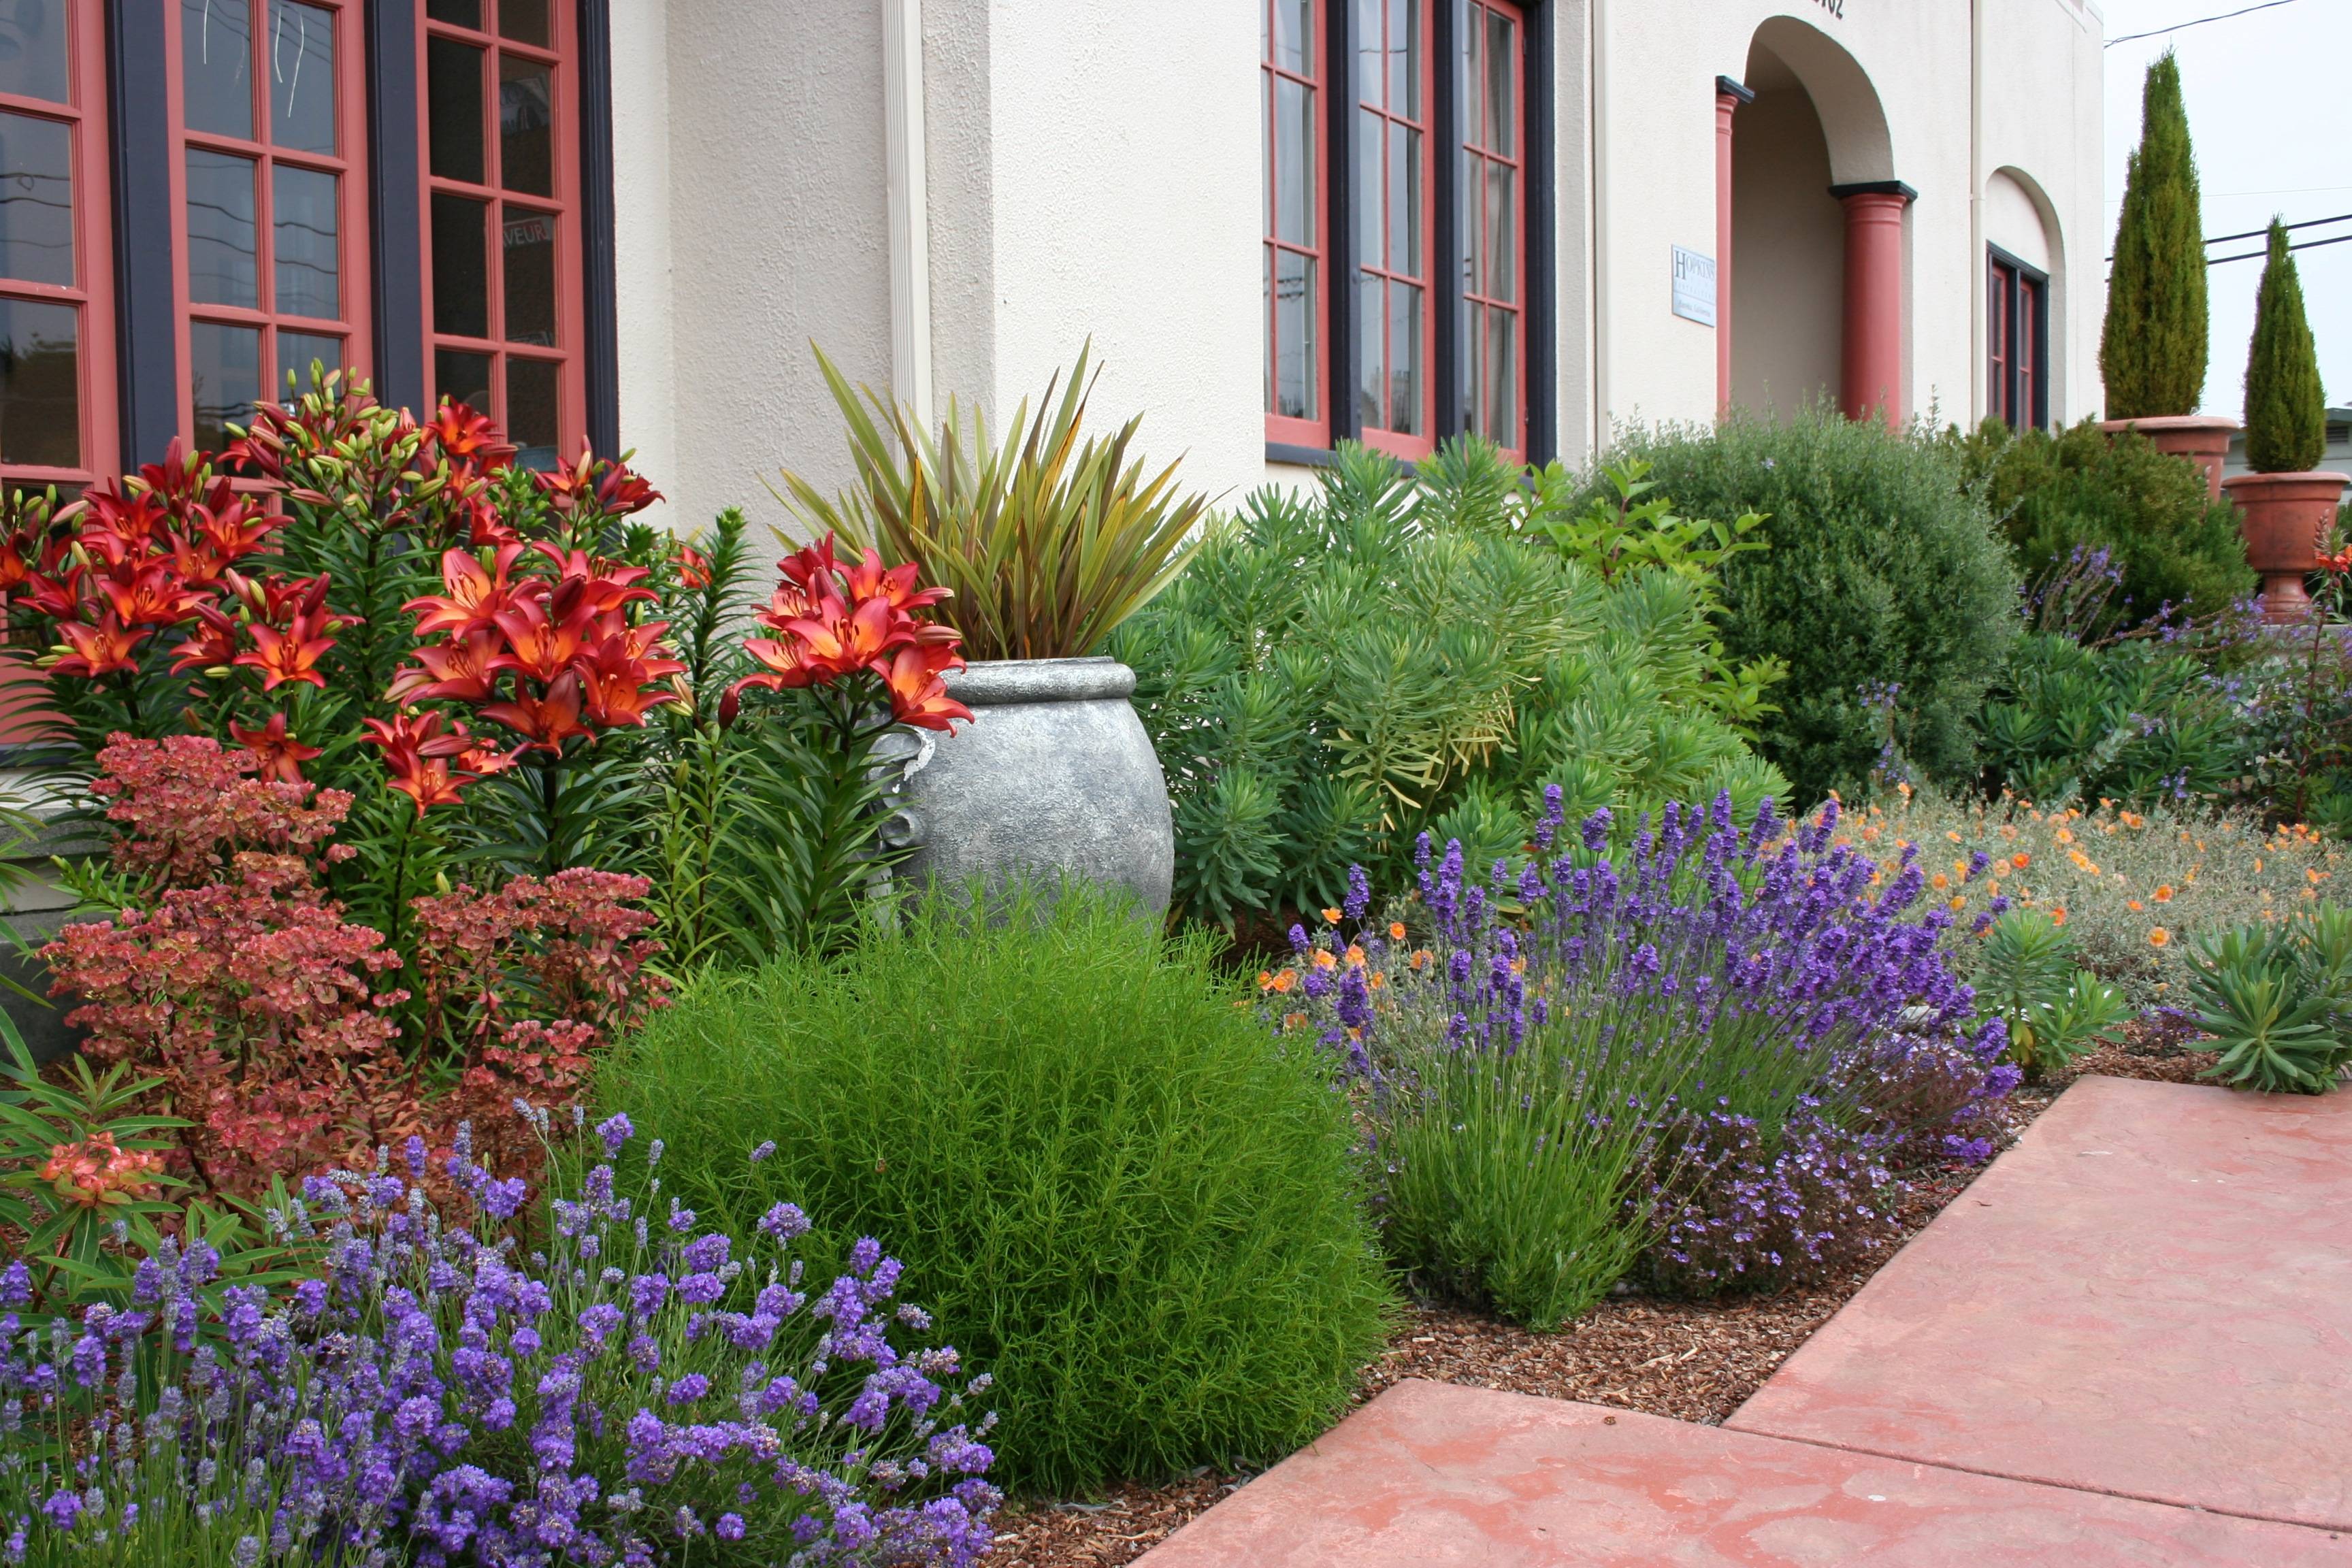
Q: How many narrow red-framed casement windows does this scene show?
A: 8